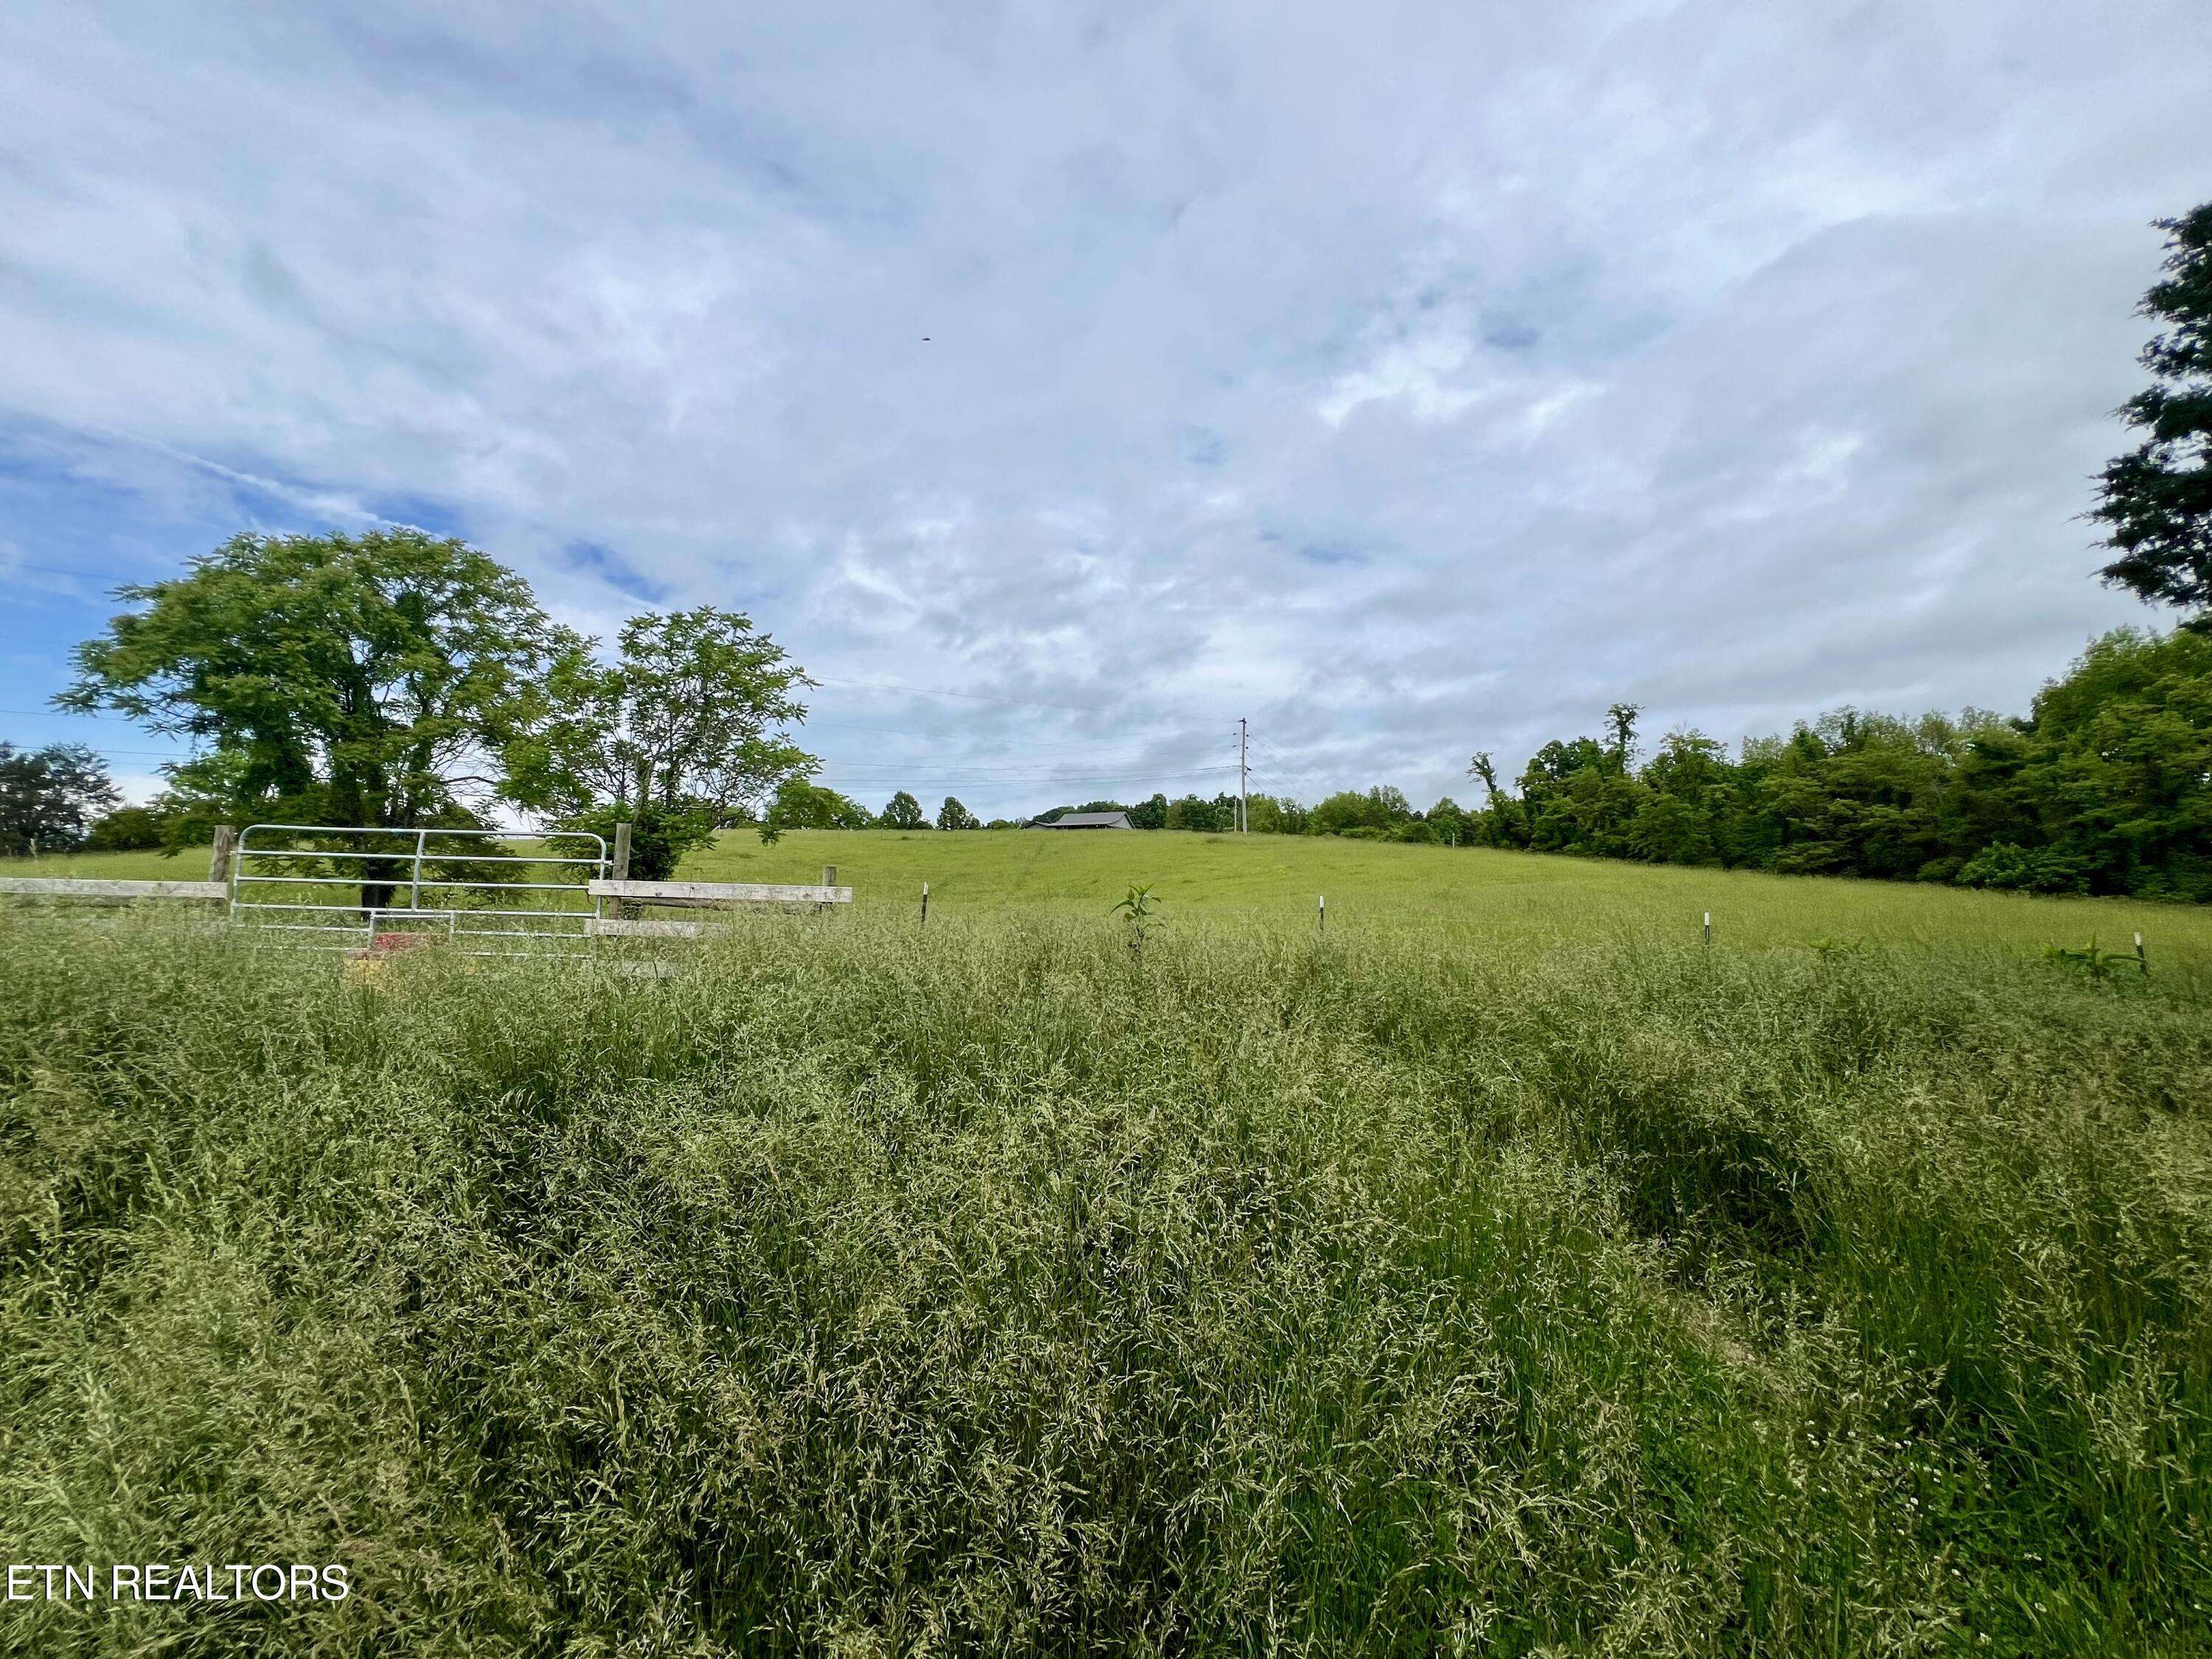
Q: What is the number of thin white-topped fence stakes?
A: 4